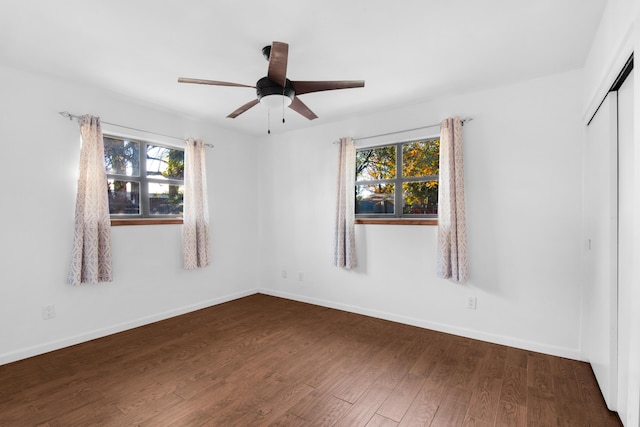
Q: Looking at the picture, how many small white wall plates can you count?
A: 4